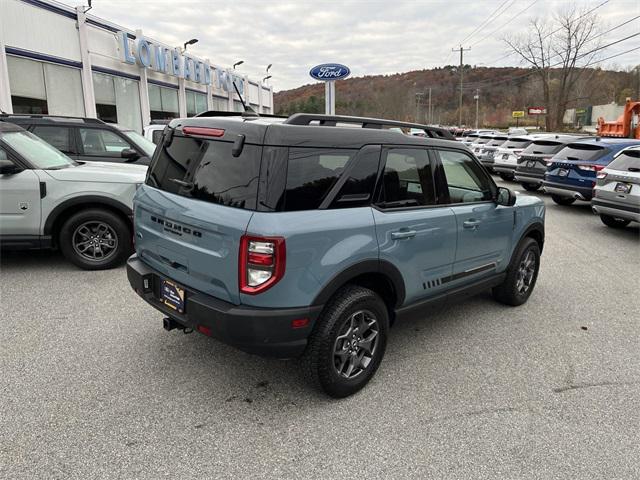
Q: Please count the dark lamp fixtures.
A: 5